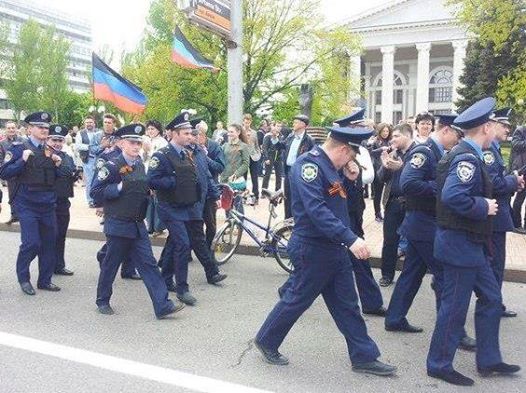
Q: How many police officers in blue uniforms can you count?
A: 11